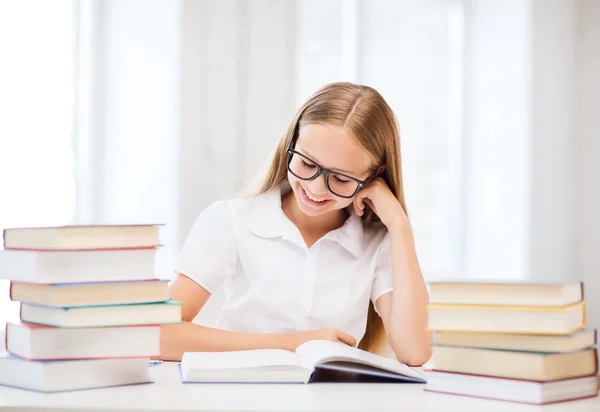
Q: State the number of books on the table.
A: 12